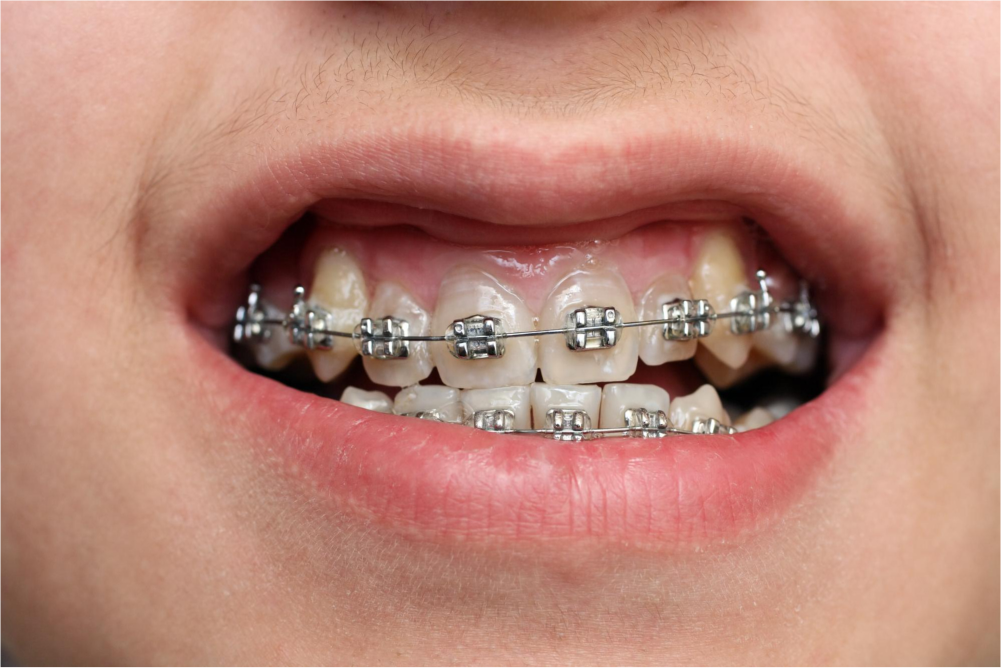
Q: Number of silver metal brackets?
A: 13